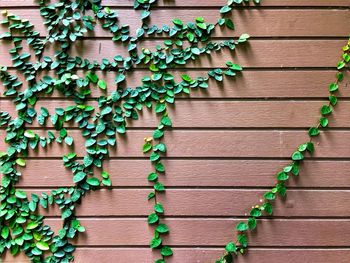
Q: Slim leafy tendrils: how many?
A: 2